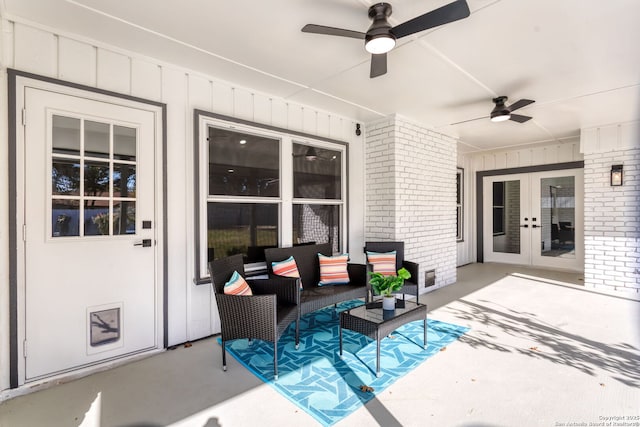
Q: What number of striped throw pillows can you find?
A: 4